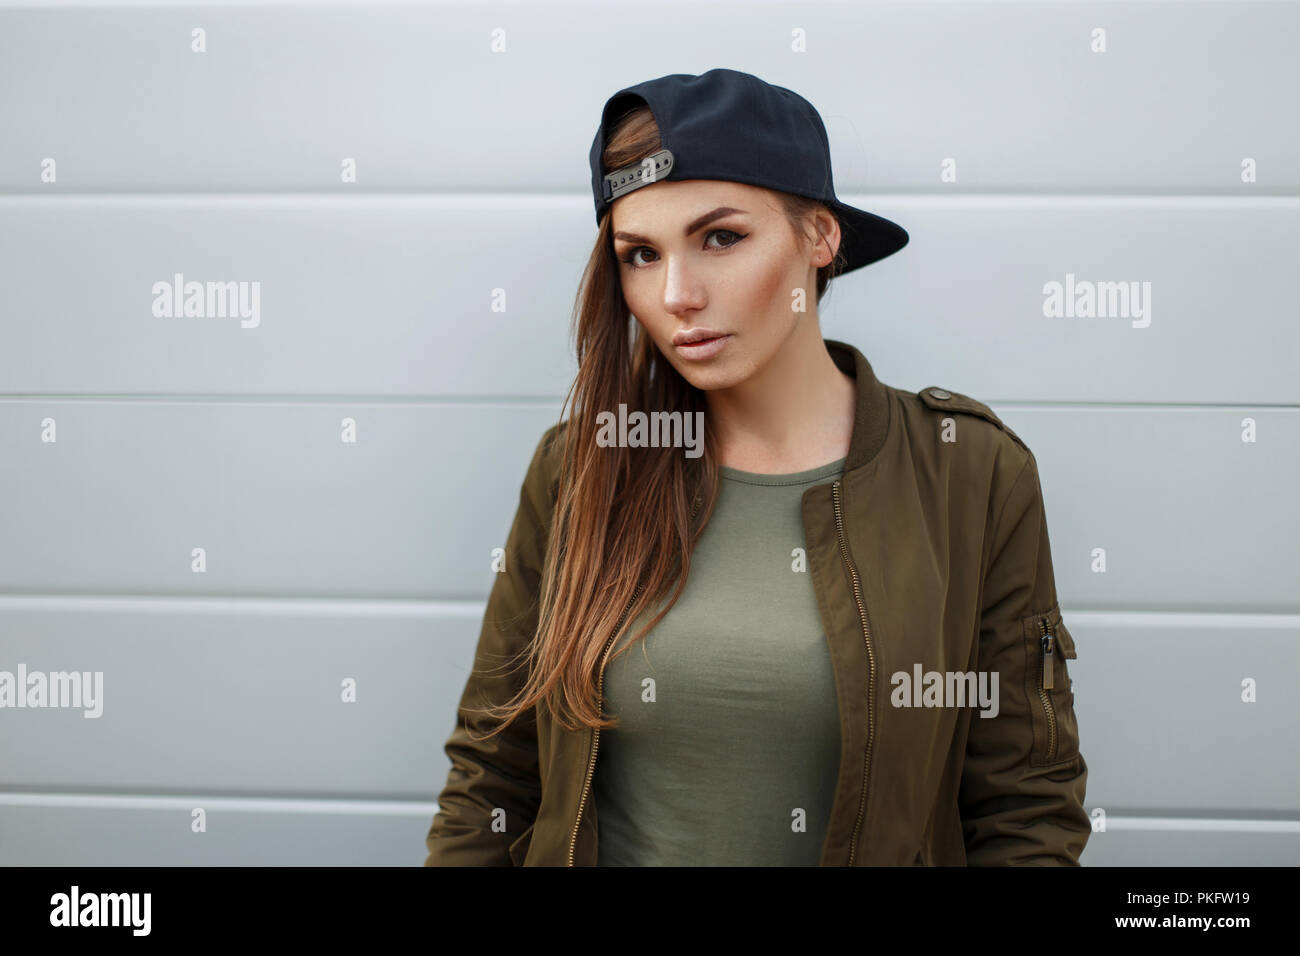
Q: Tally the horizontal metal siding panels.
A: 5